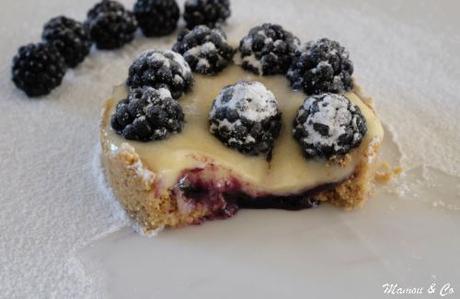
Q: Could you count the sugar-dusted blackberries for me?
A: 7